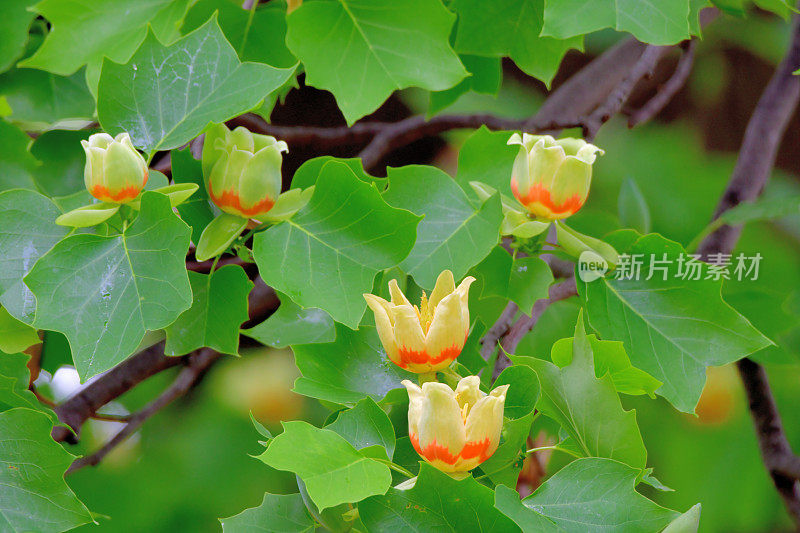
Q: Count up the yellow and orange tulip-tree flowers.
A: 5